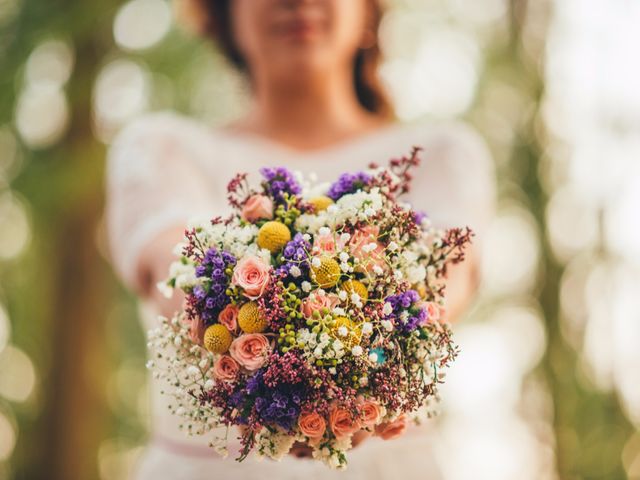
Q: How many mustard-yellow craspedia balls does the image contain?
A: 7